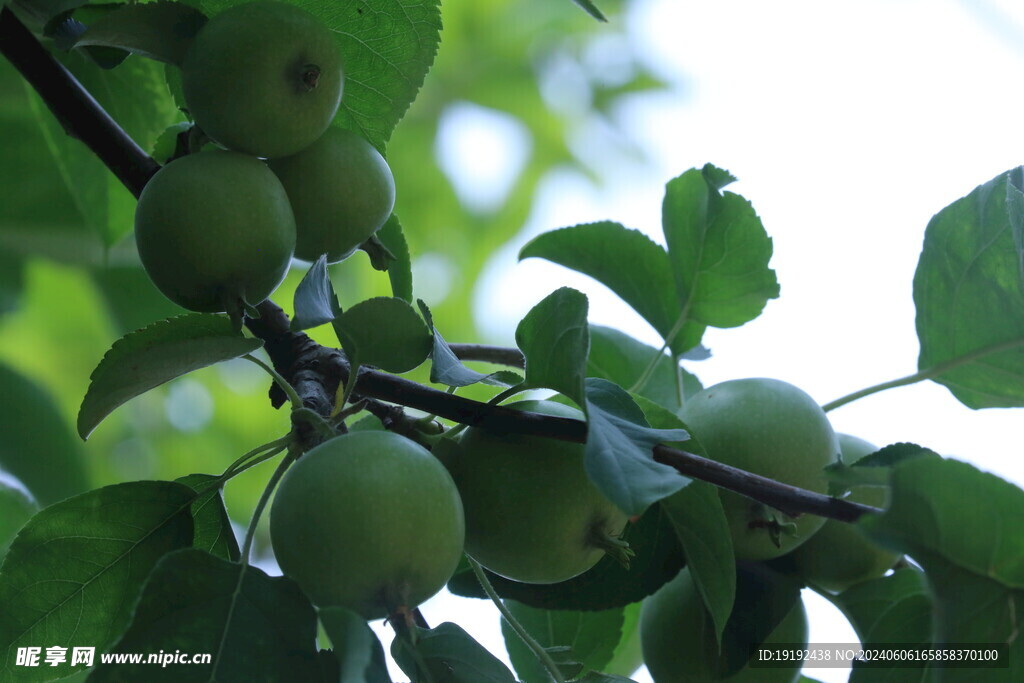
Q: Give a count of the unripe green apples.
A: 8